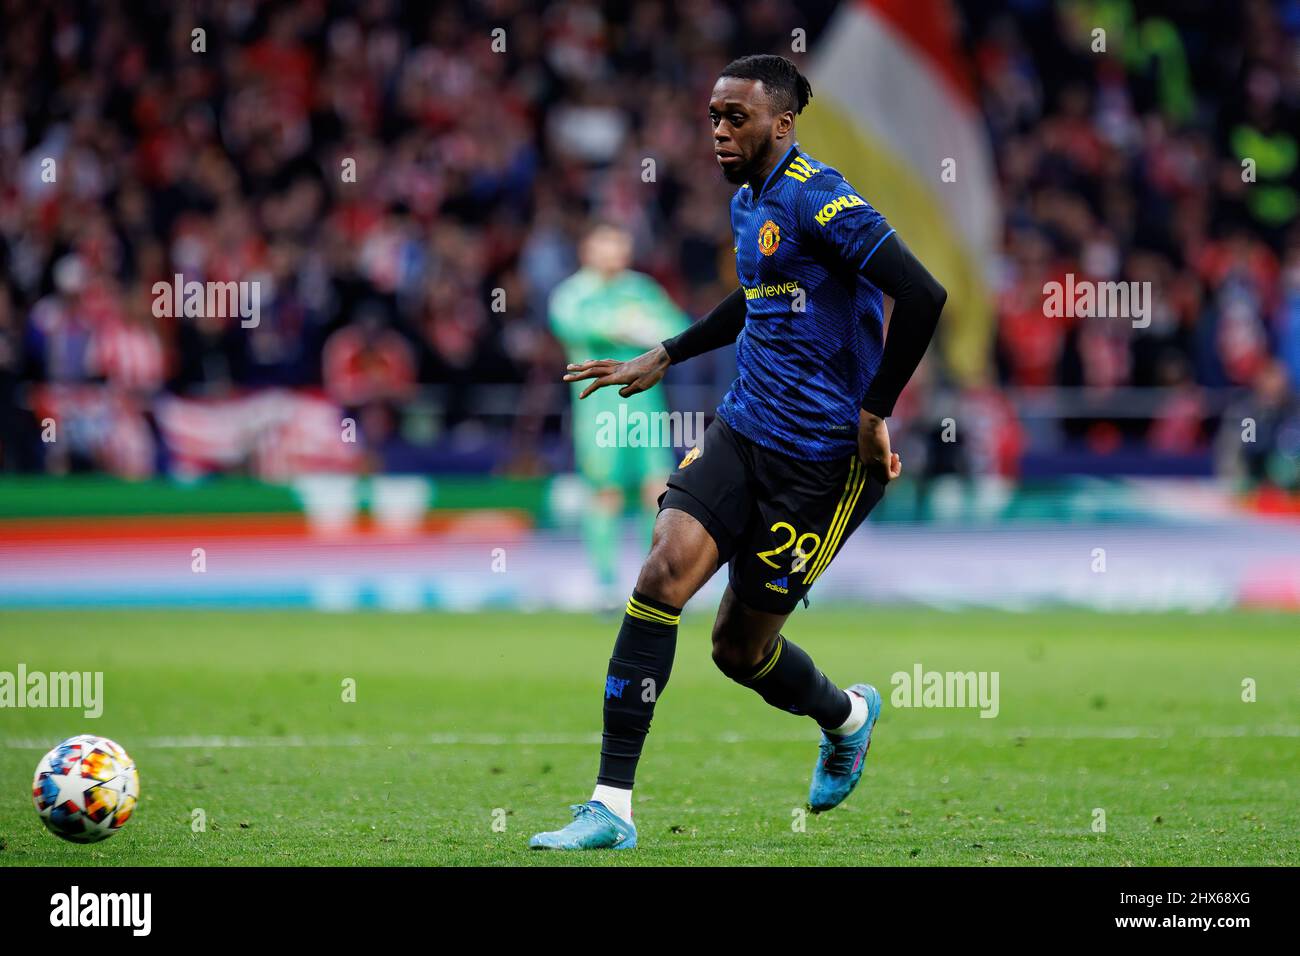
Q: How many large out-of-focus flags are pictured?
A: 1